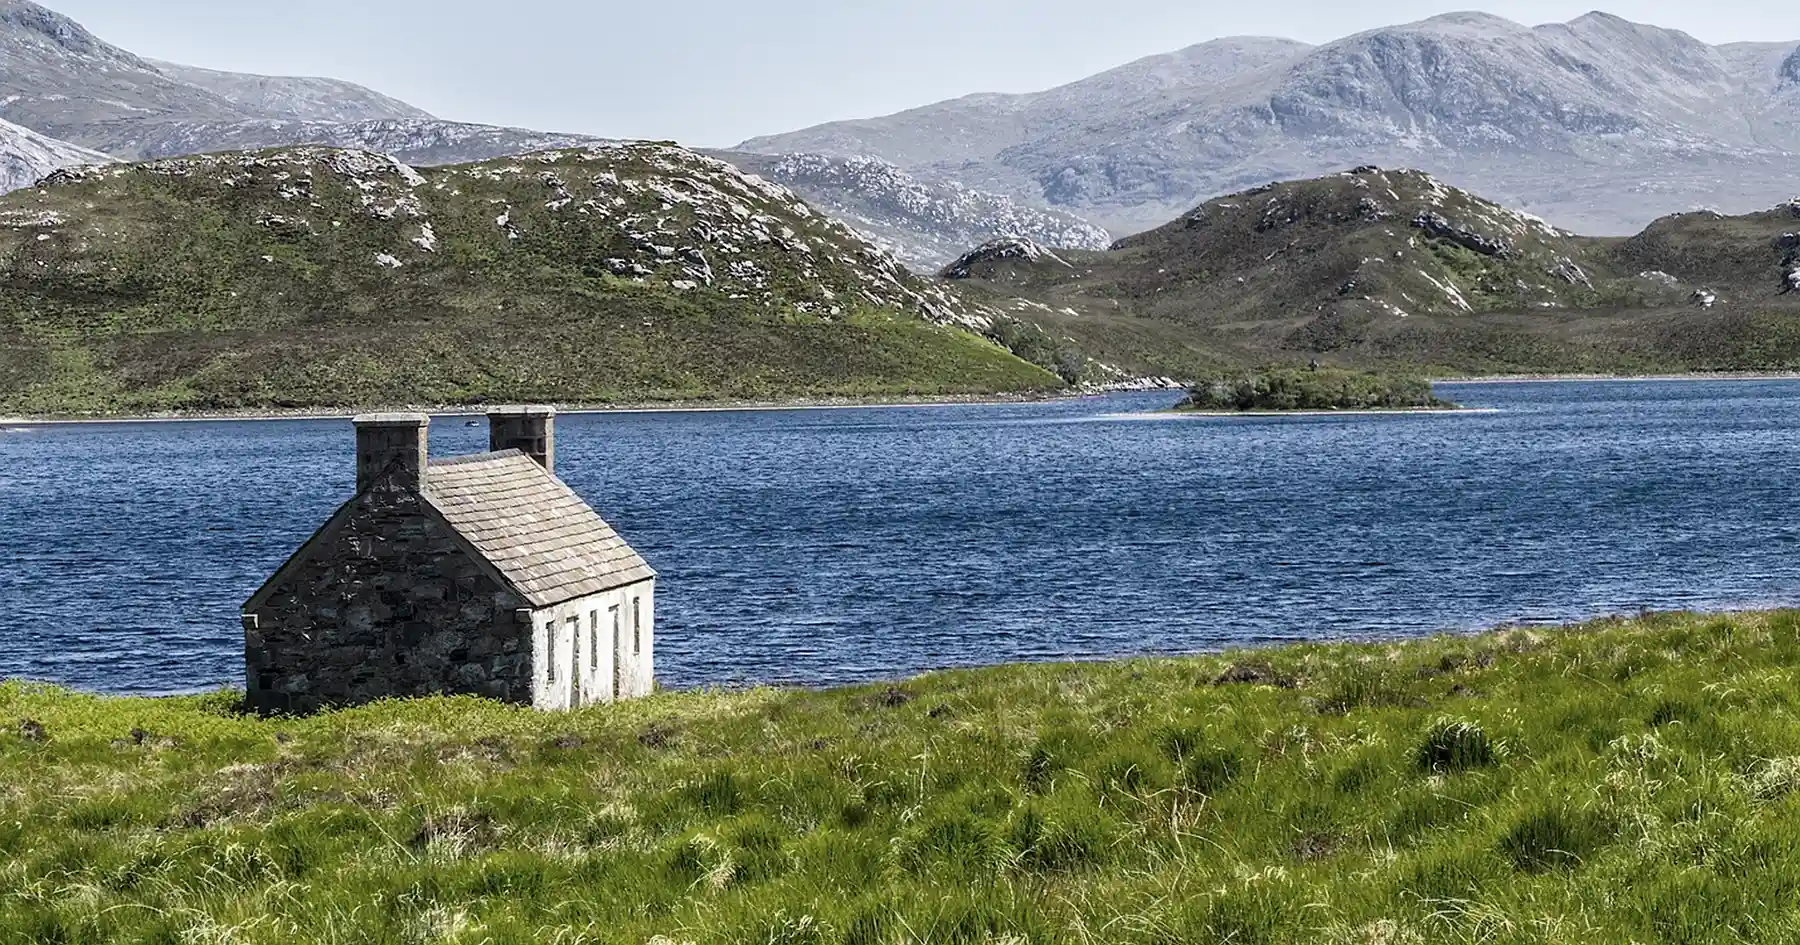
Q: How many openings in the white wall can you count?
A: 5